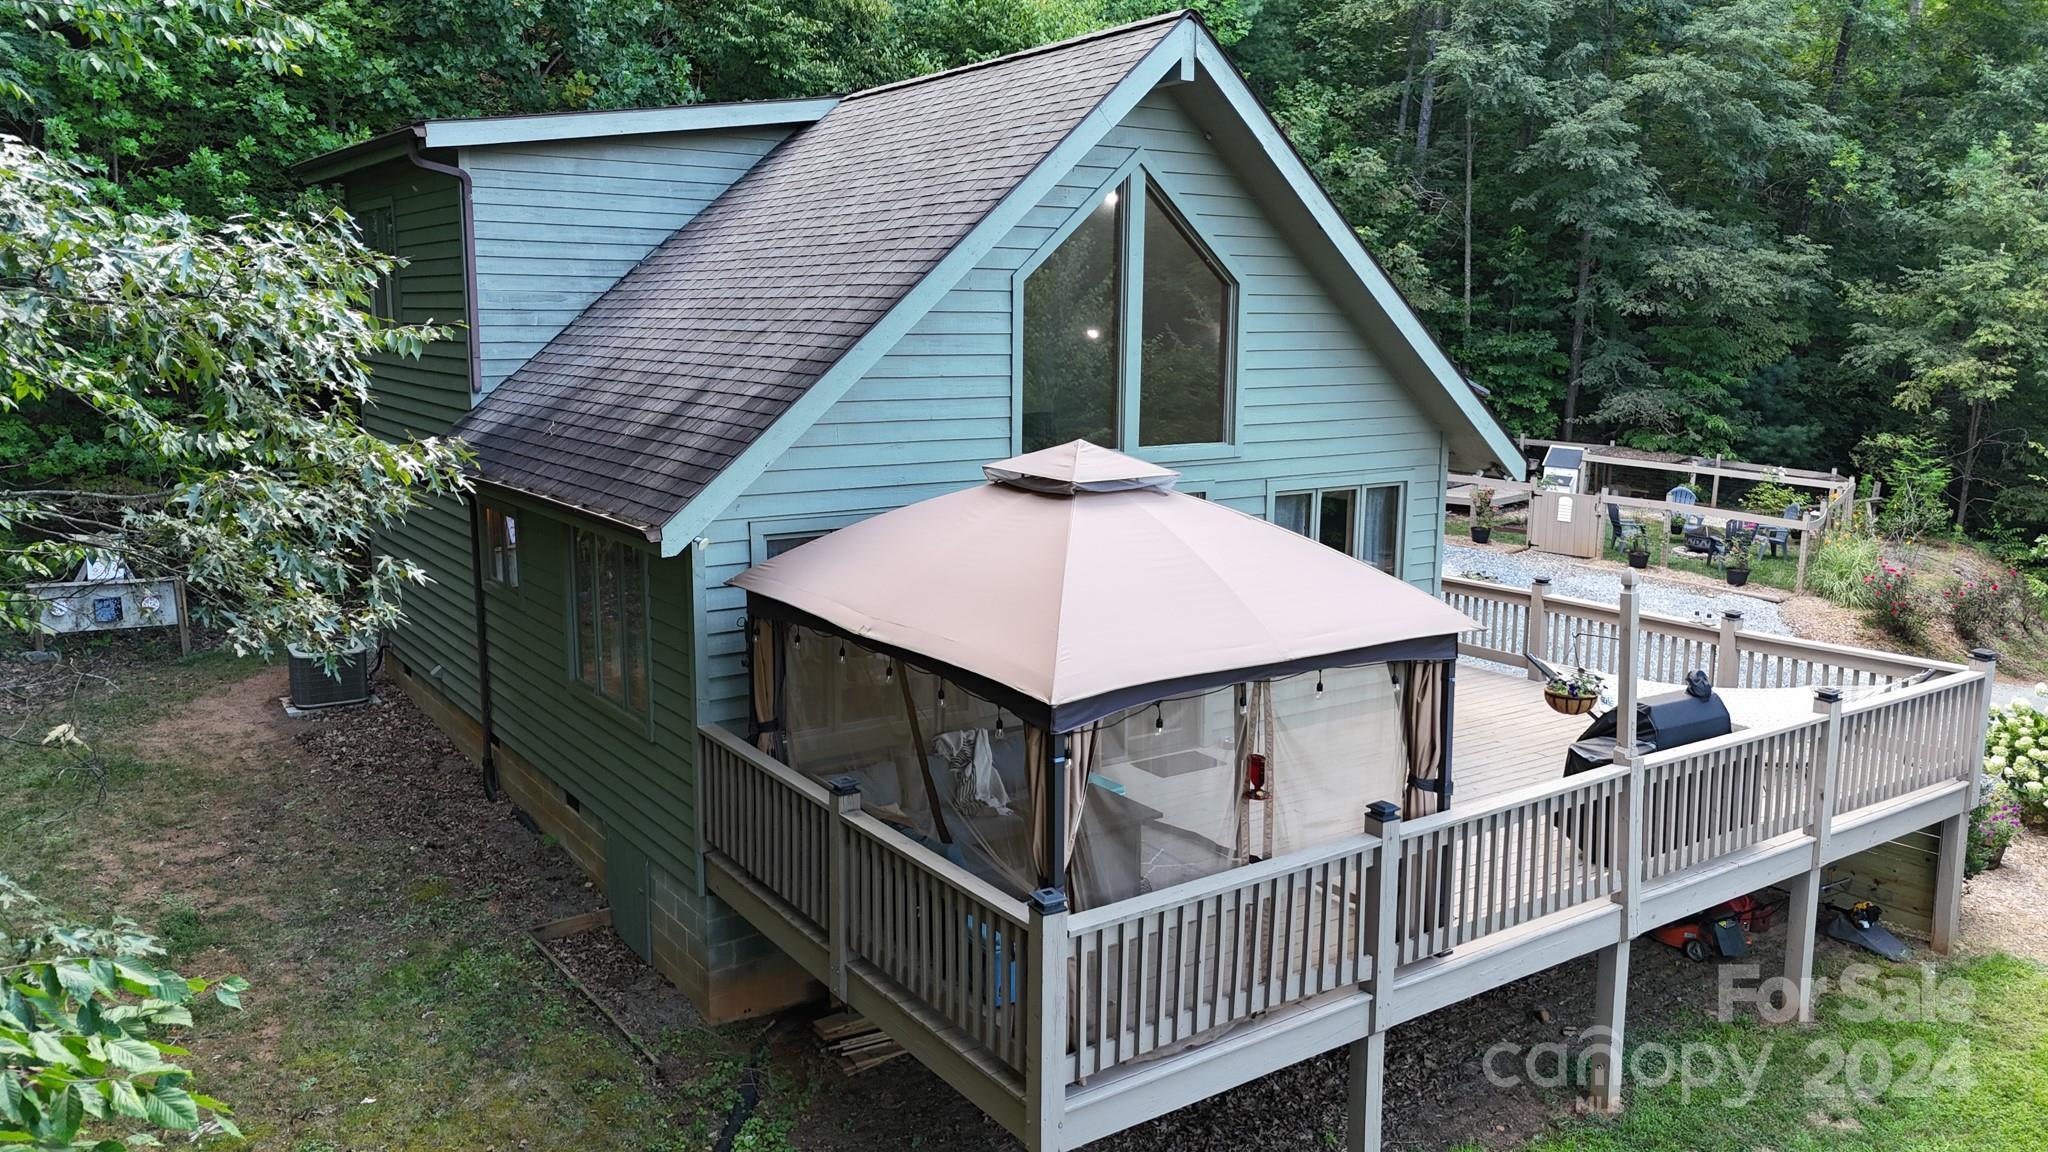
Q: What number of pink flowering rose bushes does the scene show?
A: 2